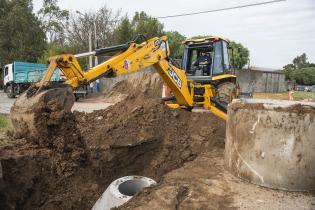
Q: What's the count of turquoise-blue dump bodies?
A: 1